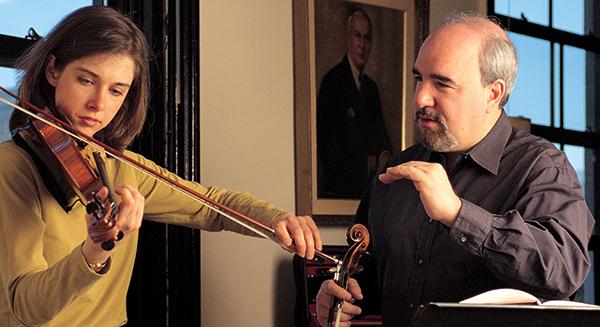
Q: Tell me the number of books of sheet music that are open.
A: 1